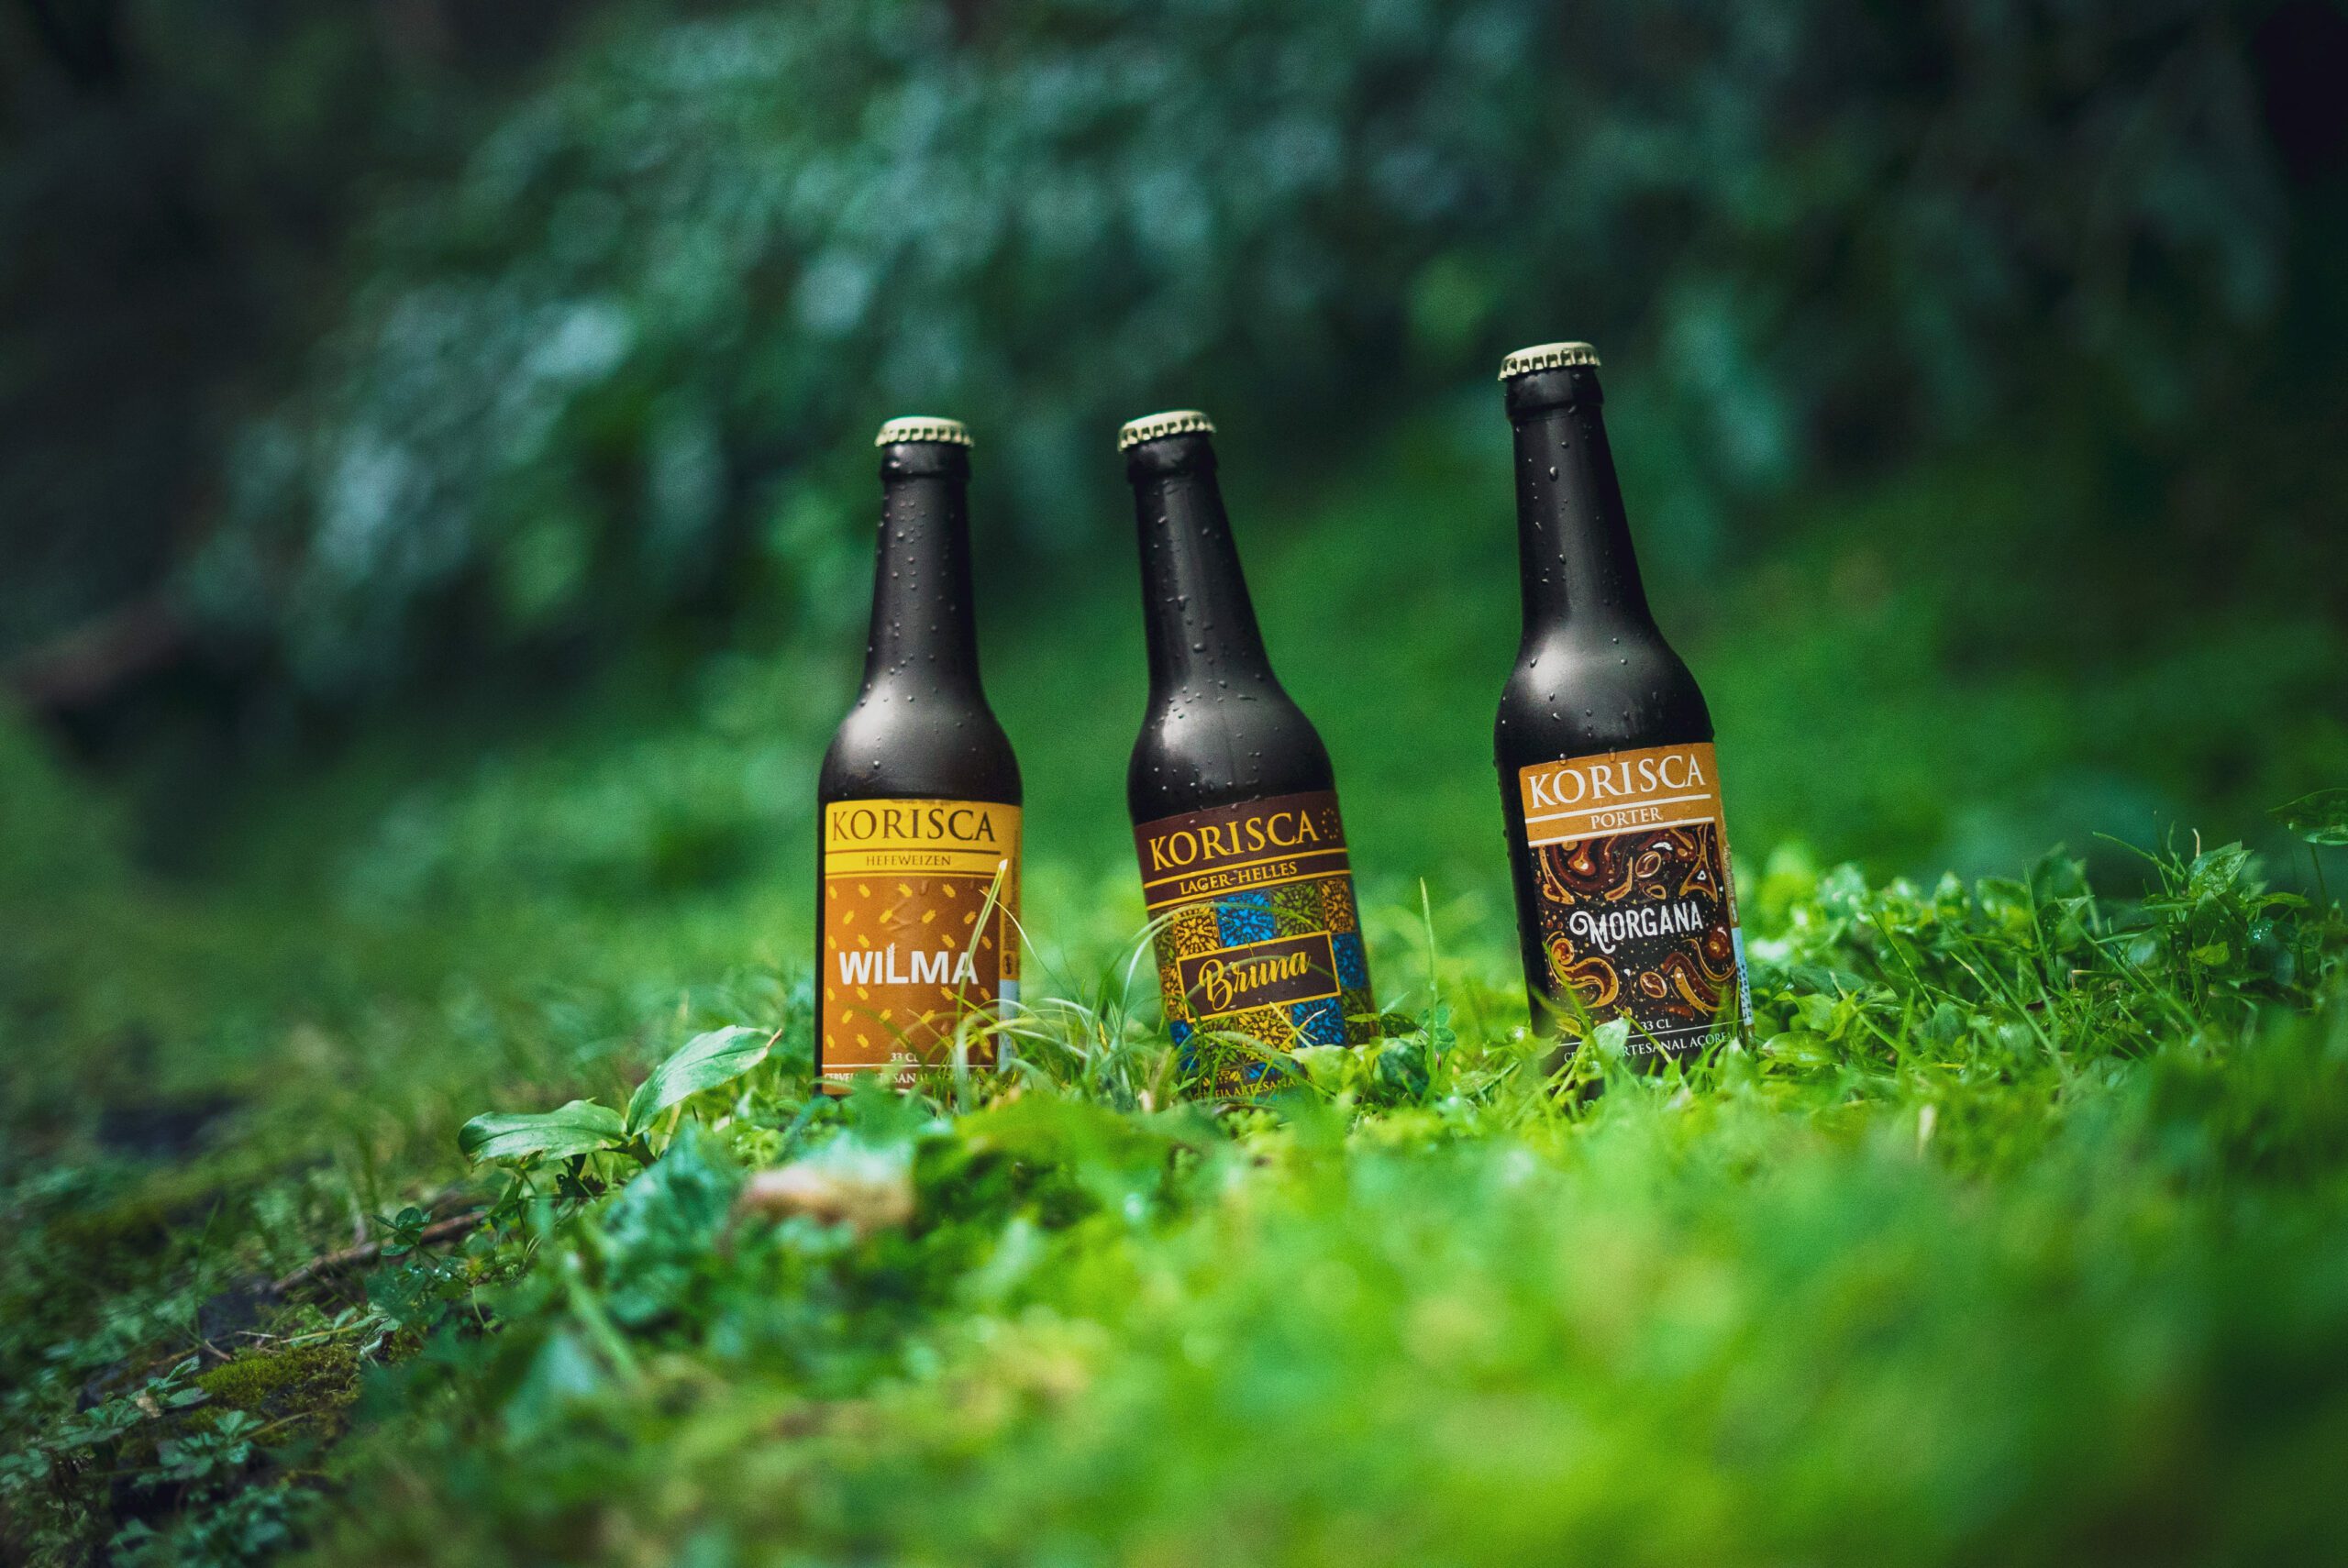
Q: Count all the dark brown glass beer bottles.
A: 3